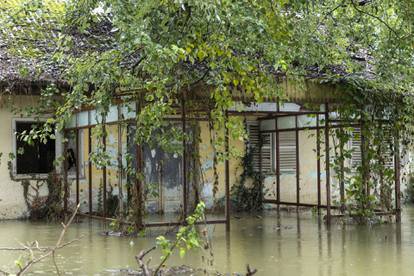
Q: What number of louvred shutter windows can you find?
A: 2